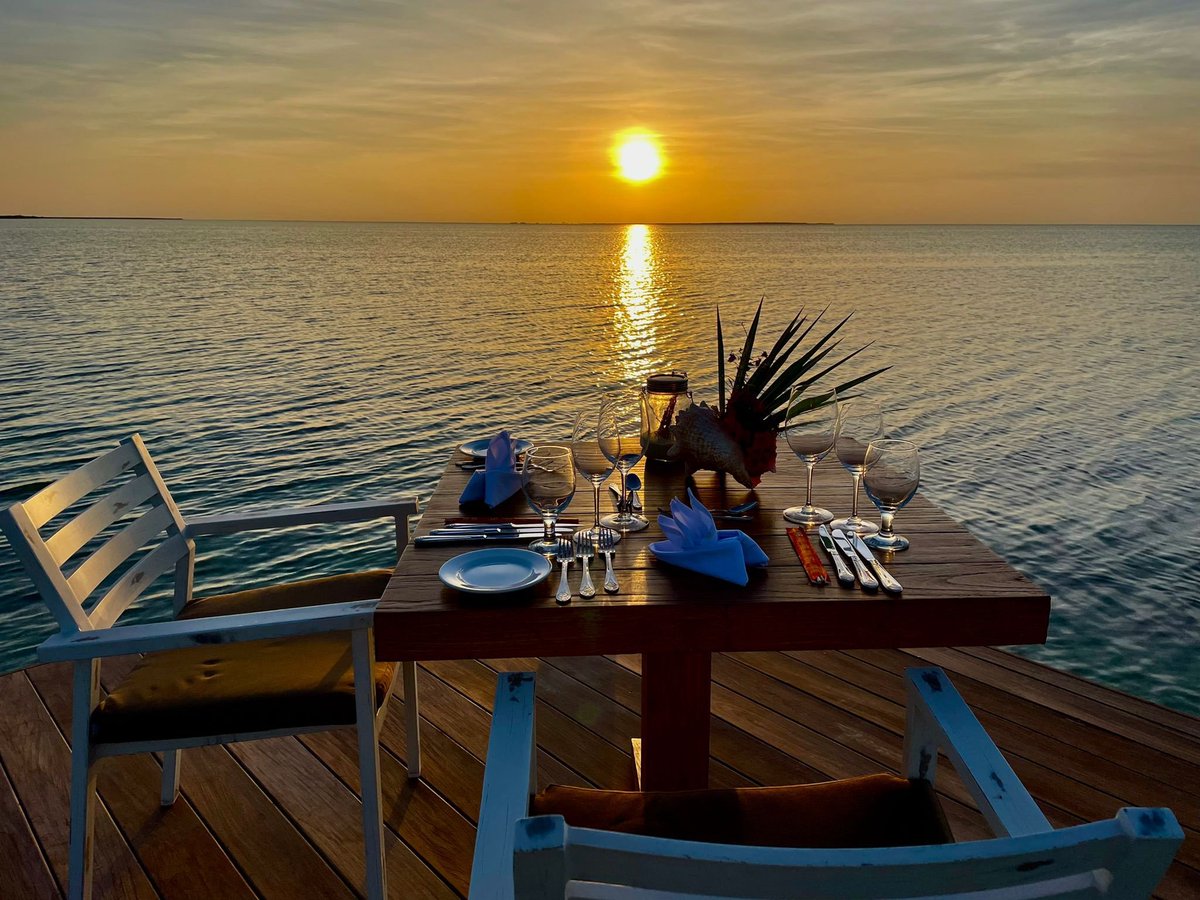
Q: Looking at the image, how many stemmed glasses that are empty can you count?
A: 6